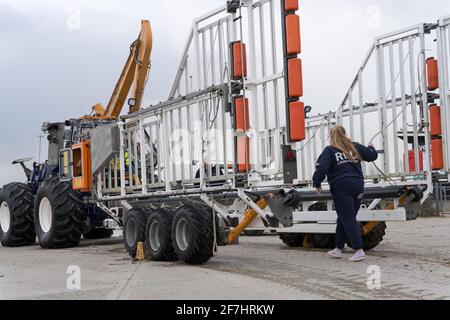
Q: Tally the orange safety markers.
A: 10